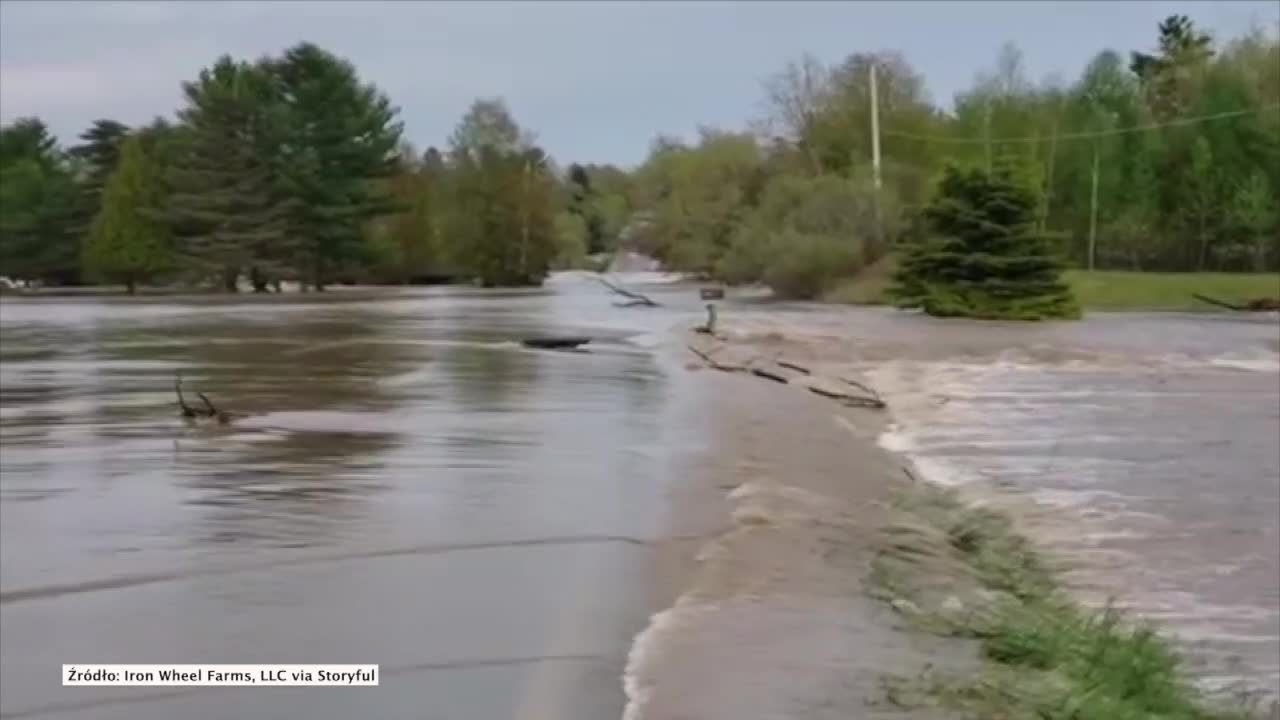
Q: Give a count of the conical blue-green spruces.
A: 1